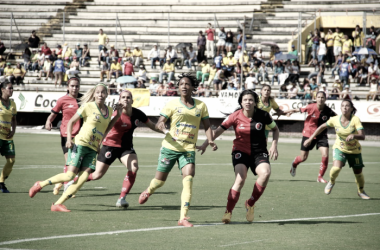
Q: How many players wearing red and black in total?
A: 4